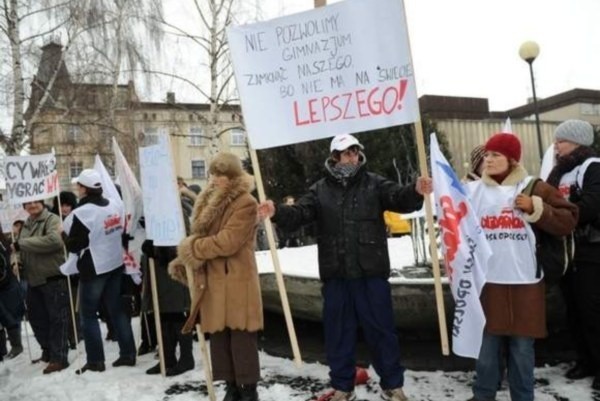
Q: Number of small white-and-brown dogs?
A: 0